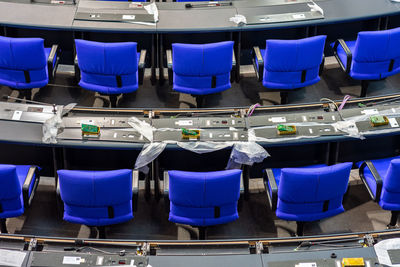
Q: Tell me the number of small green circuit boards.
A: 4